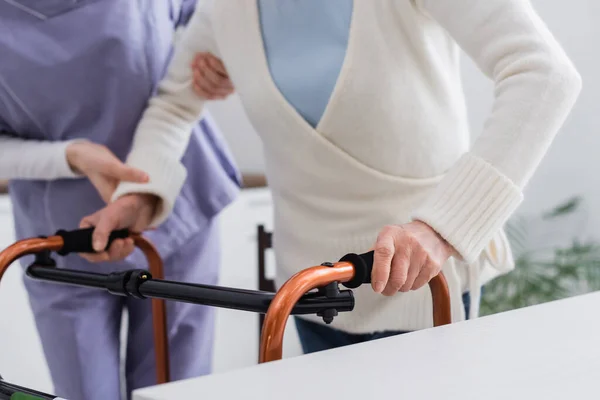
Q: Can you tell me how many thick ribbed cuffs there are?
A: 2